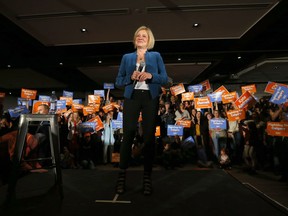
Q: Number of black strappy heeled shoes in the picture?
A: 2